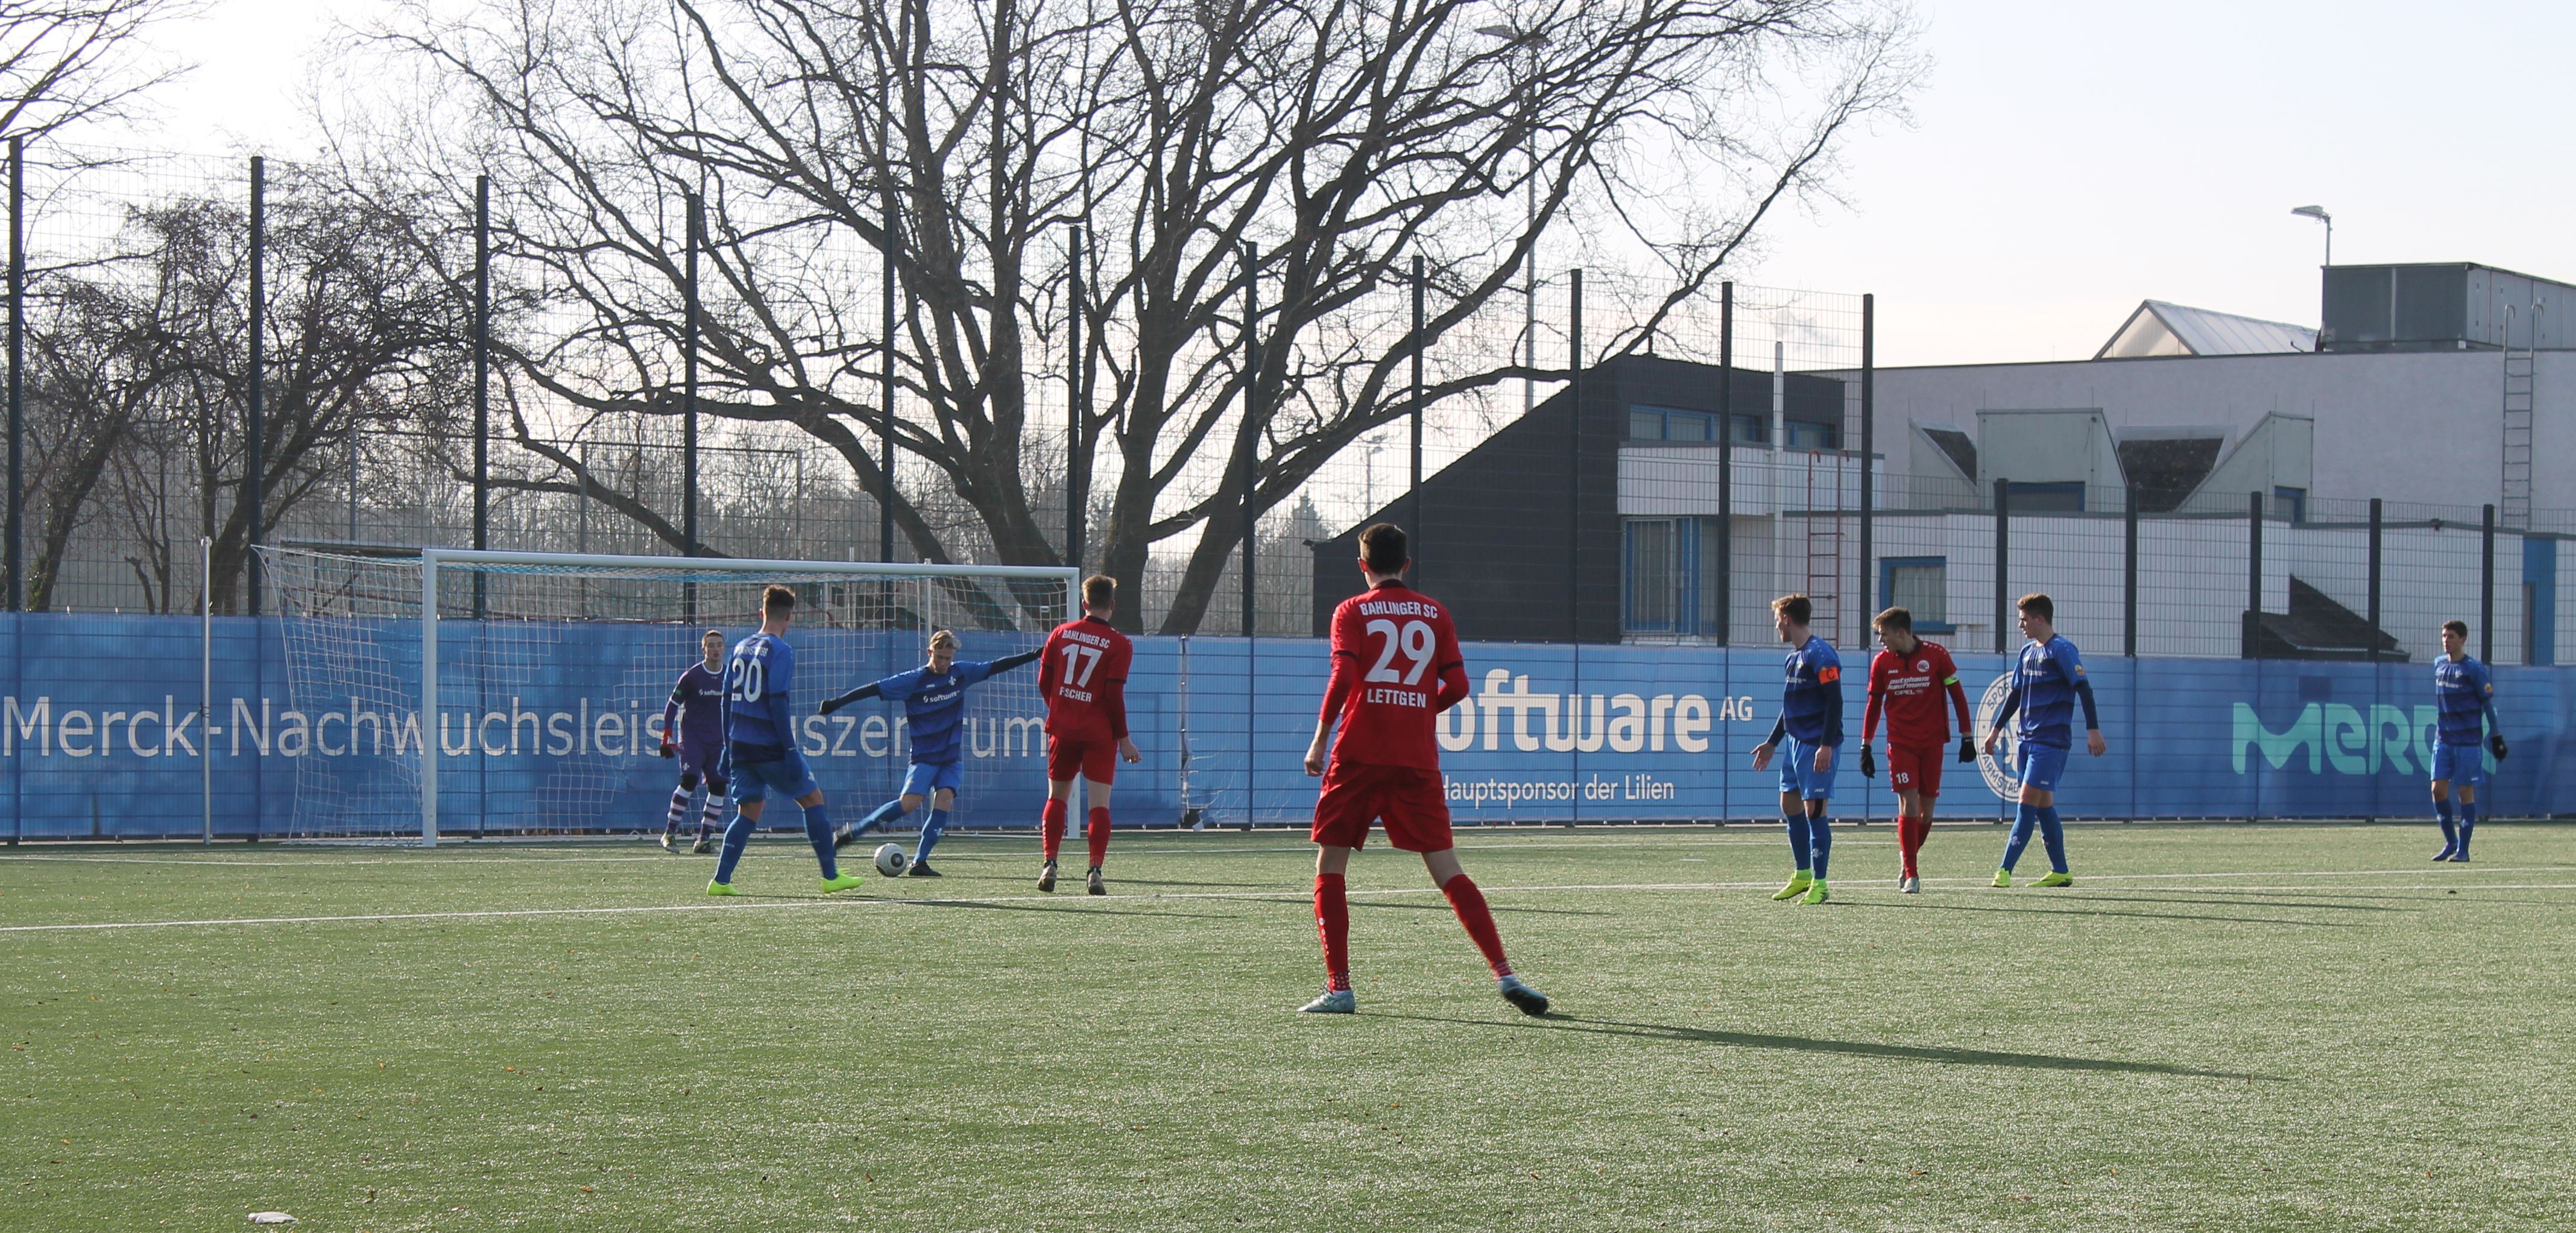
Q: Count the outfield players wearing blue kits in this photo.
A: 5